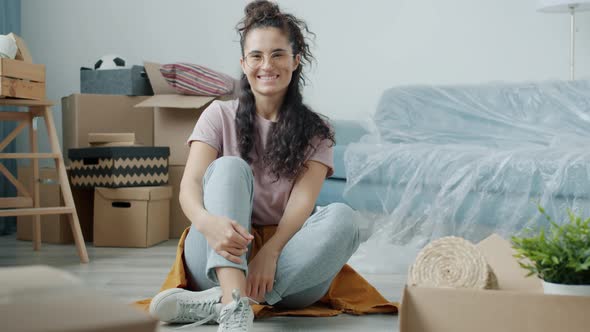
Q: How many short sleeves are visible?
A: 2